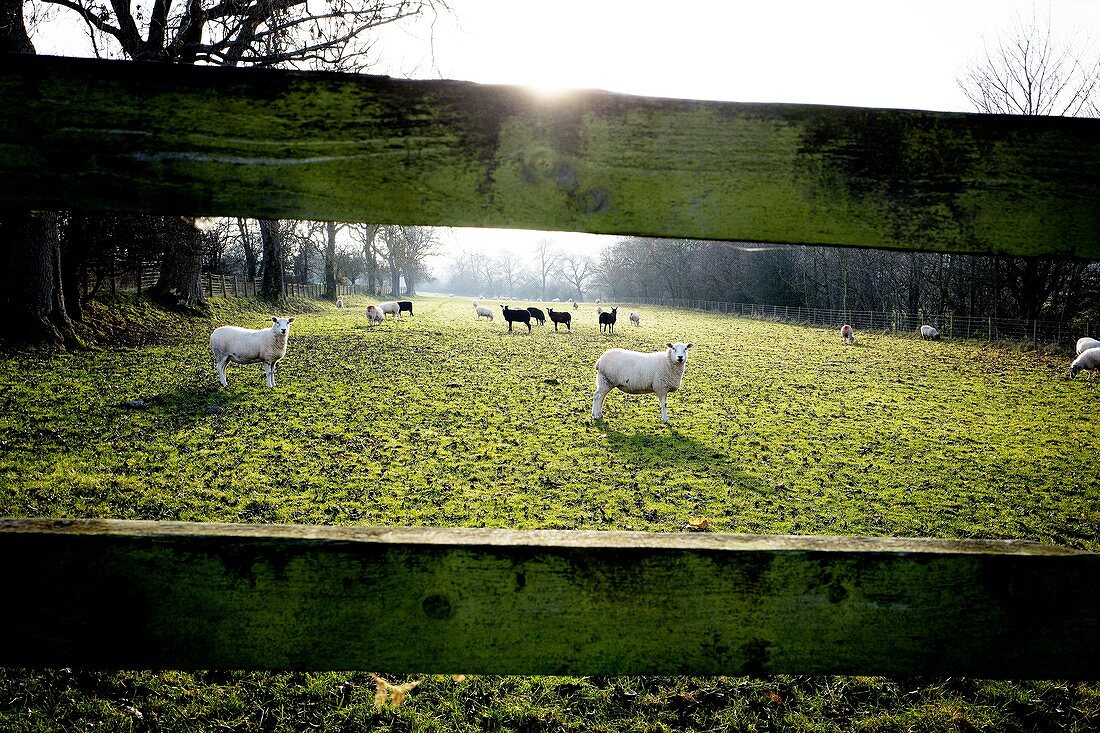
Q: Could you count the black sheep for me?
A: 5